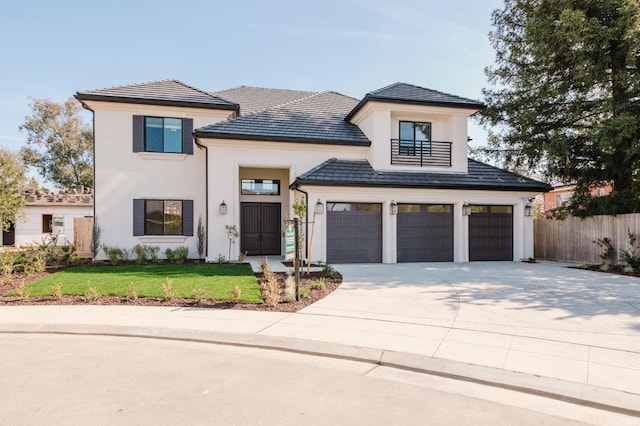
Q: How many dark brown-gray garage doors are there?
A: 3